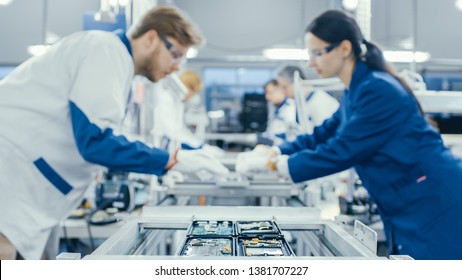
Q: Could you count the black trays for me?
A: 4